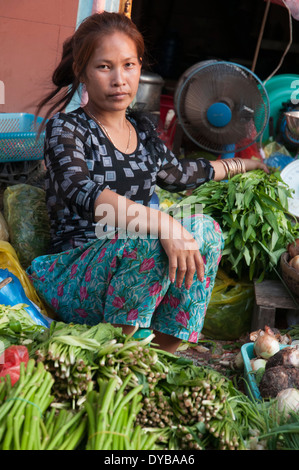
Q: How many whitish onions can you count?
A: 3